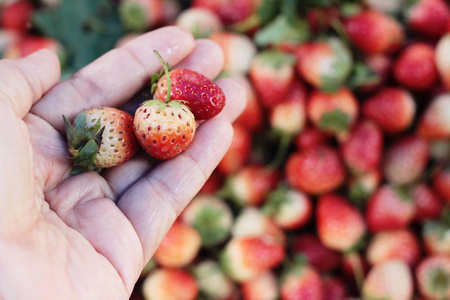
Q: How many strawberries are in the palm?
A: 3